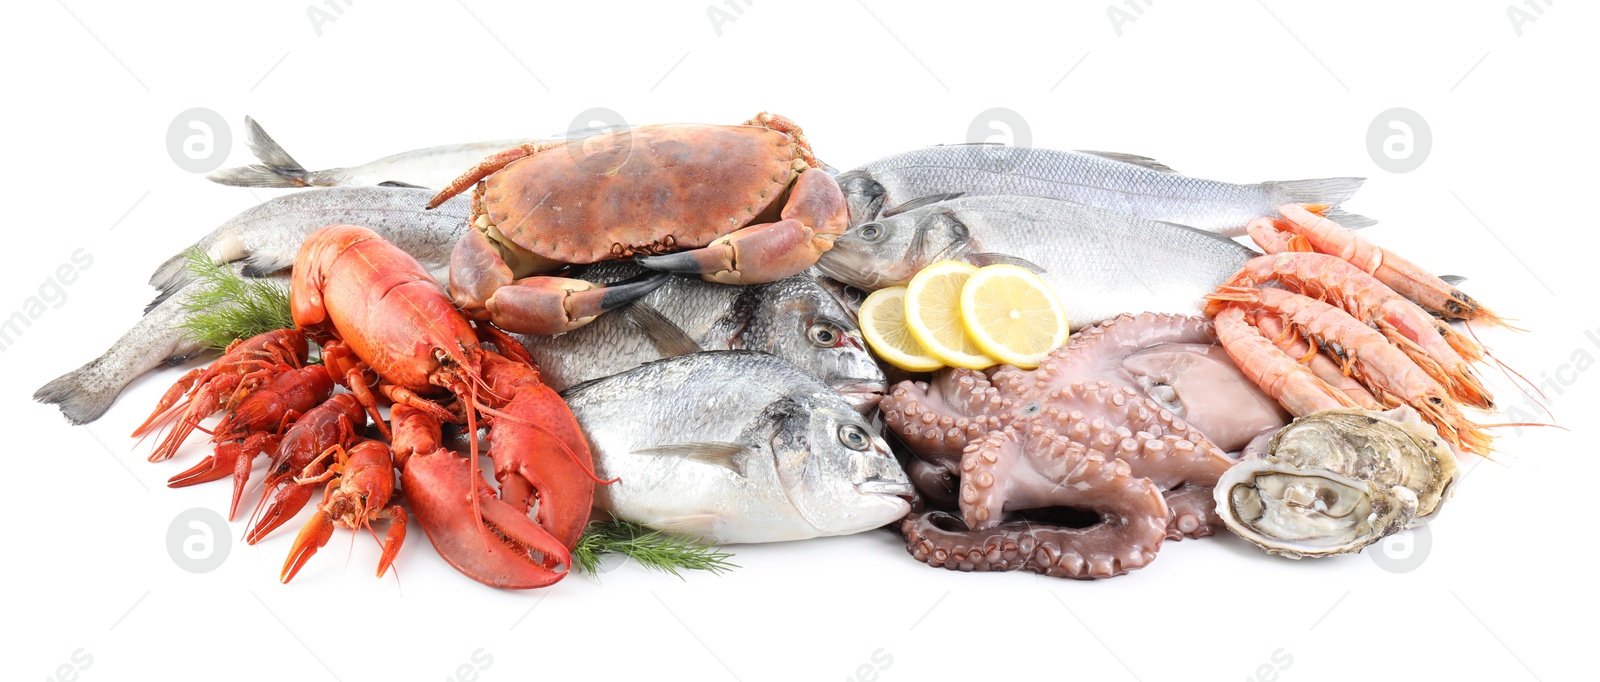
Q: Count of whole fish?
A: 7